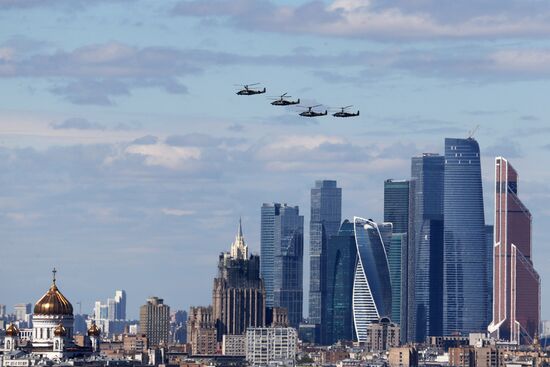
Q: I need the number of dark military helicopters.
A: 4